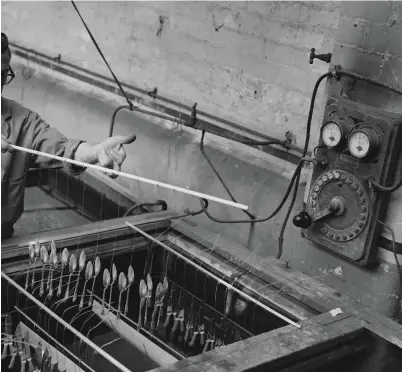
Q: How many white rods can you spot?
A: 3